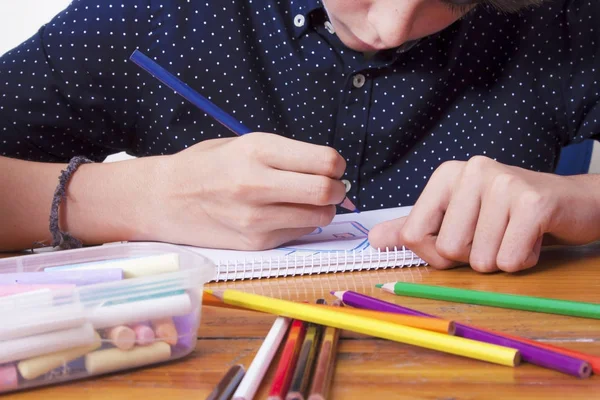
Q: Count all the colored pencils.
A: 11